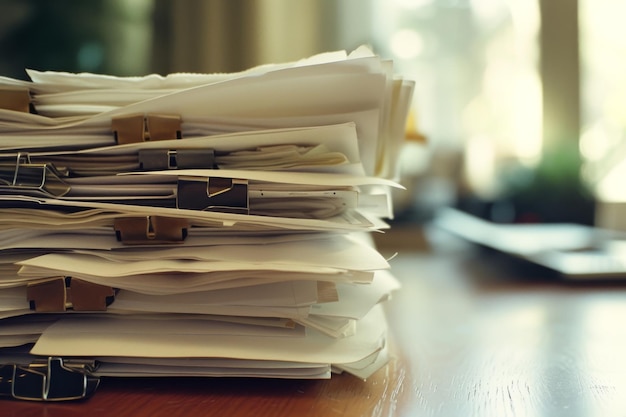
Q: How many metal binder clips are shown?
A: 8